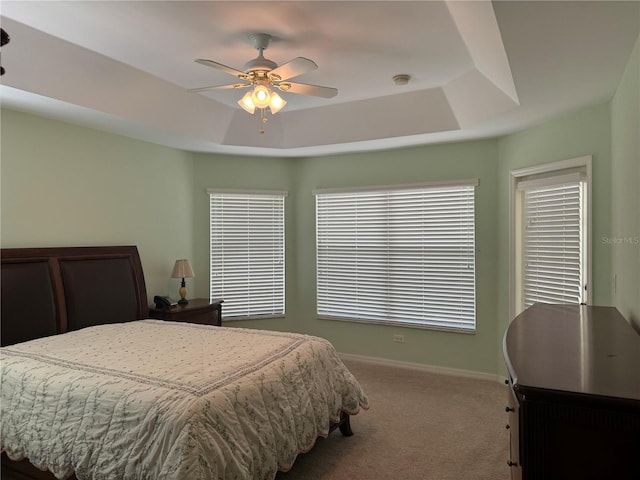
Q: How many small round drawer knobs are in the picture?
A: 4